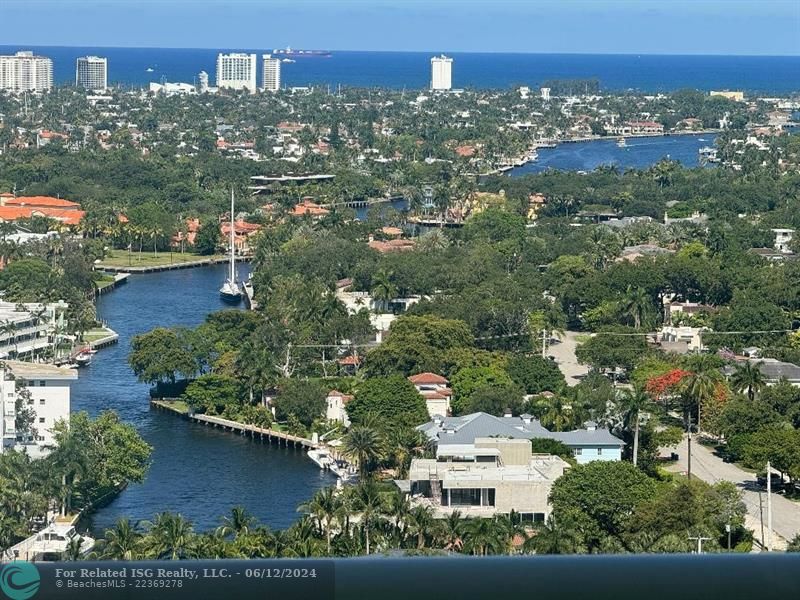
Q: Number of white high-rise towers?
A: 5